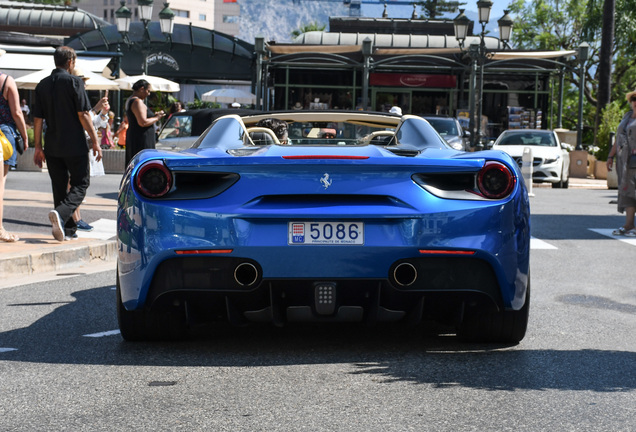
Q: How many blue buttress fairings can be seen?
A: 2